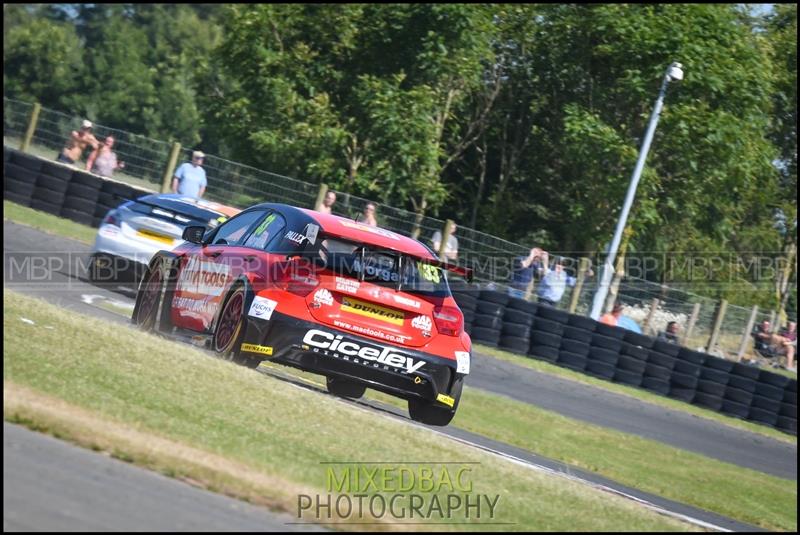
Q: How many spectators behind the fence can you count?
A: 12